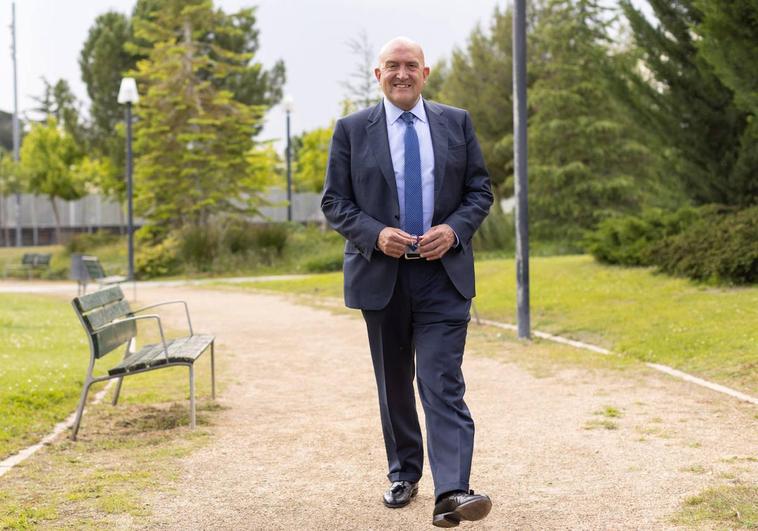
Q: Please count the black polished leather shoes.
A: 2